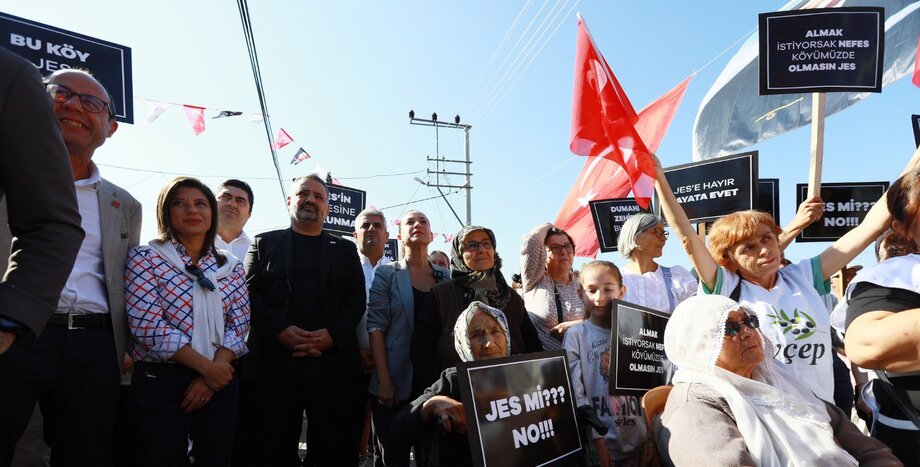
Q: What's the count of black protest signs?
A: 11